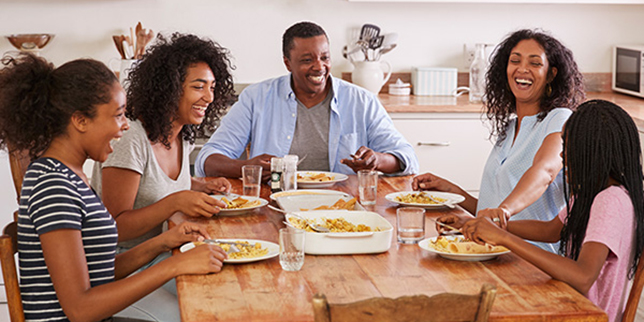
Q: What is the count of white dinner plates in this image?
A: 5